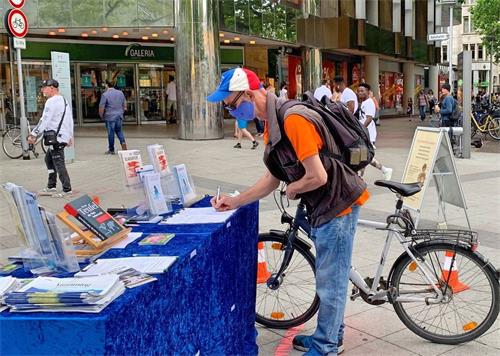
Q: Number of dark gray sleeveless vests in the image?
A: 1